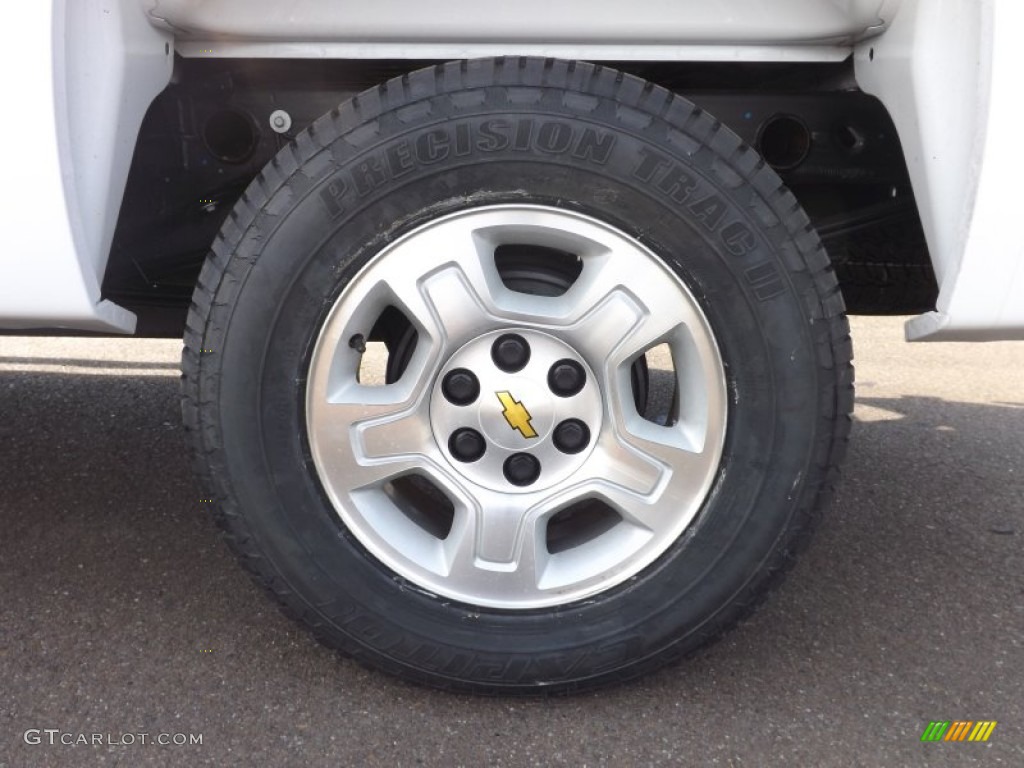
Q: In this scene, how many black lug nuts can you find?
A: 6